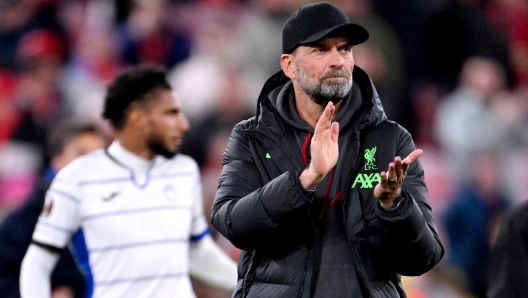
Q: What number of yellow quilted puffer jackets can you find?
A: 0